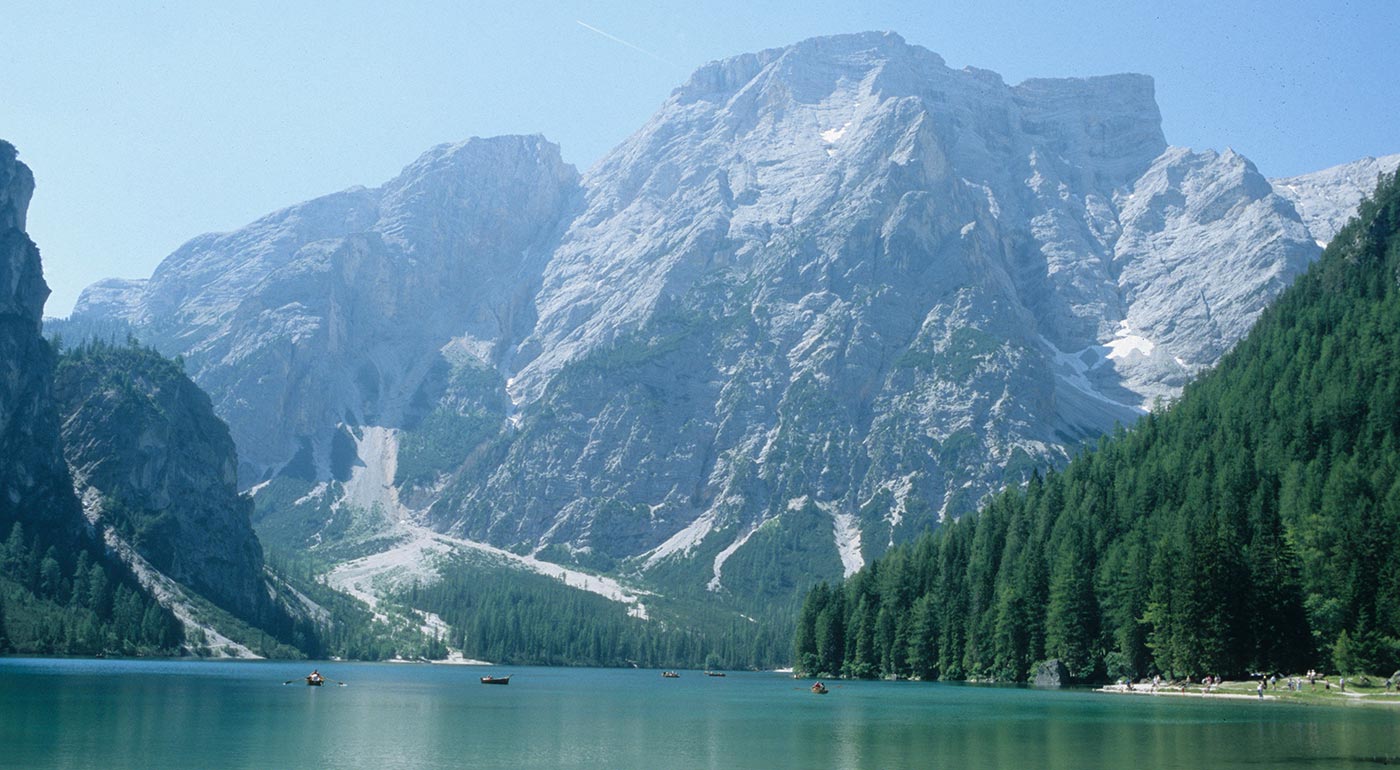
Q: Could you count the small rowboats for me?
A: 5